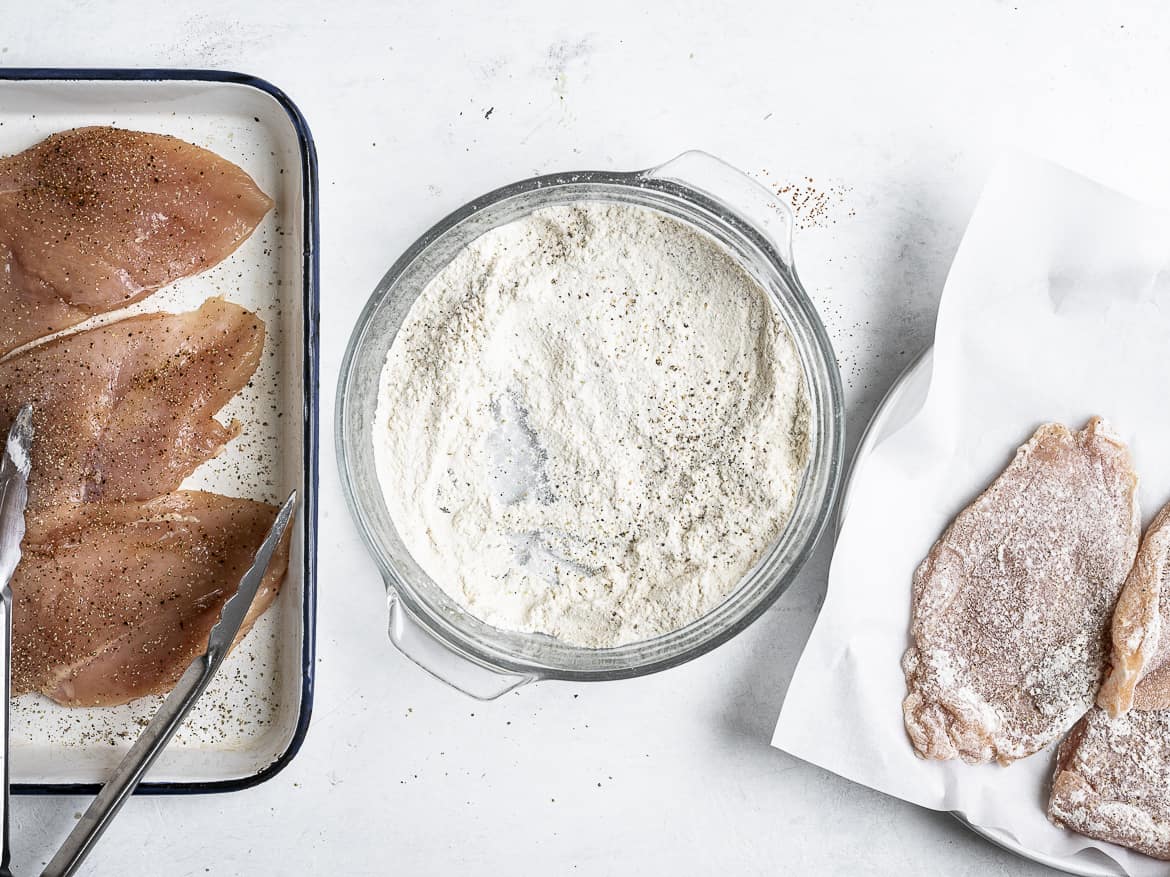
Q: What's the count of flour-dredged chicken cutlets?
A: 3